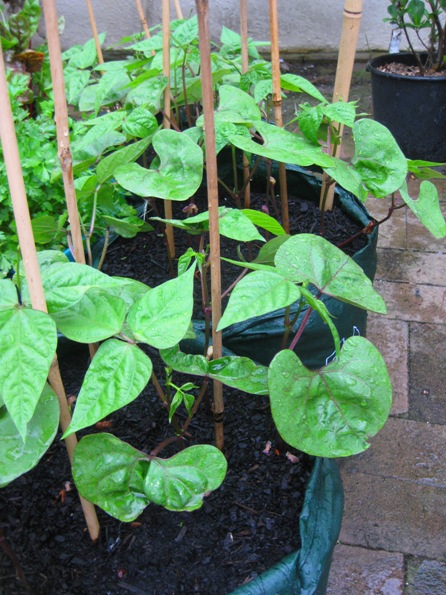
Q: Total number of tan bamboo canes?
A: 10